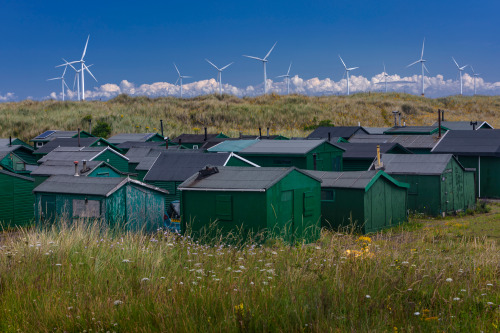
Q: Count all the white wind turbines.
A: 12